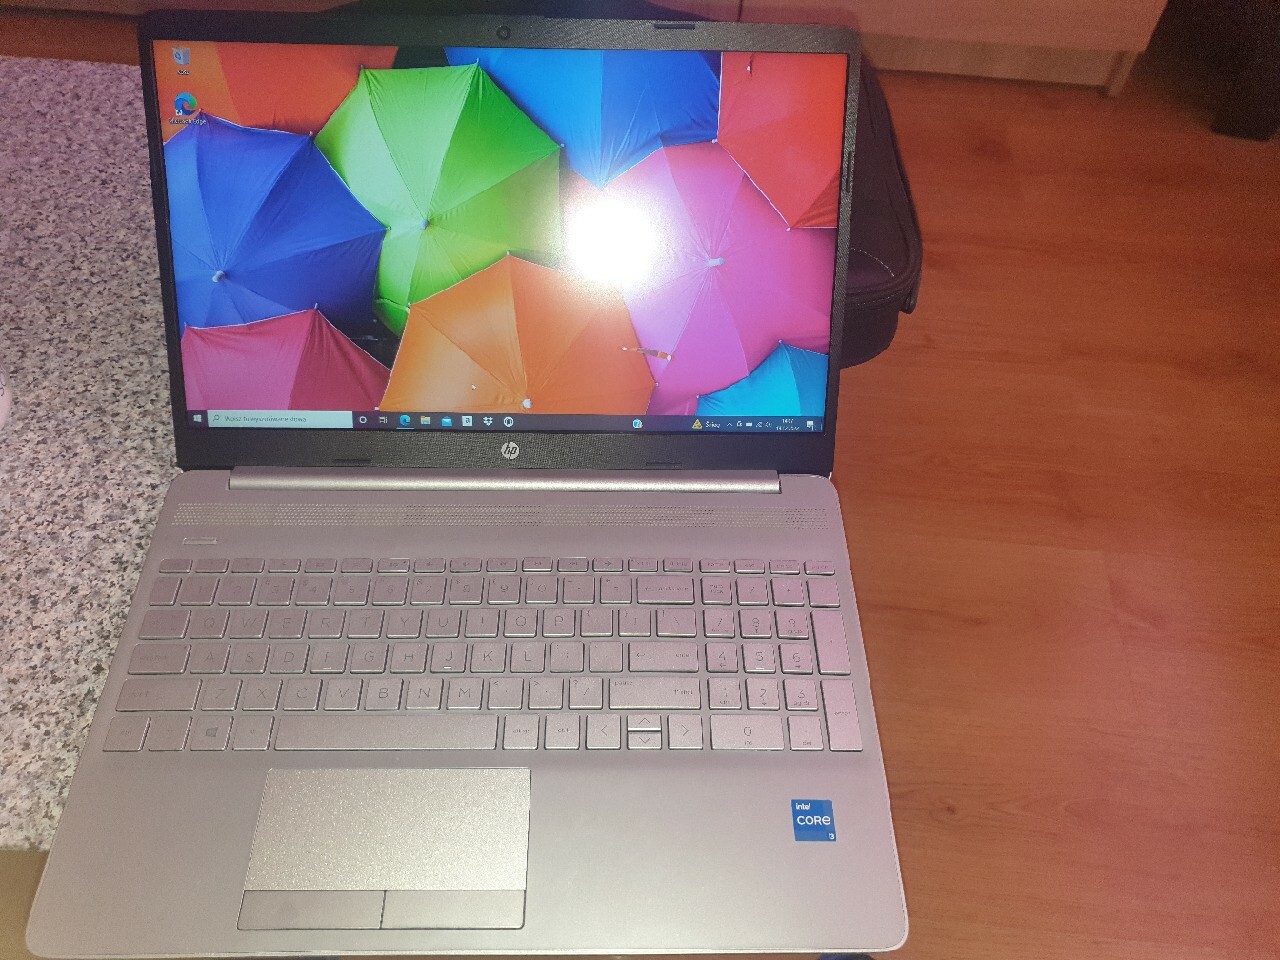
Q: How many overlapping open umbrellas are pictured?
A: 9